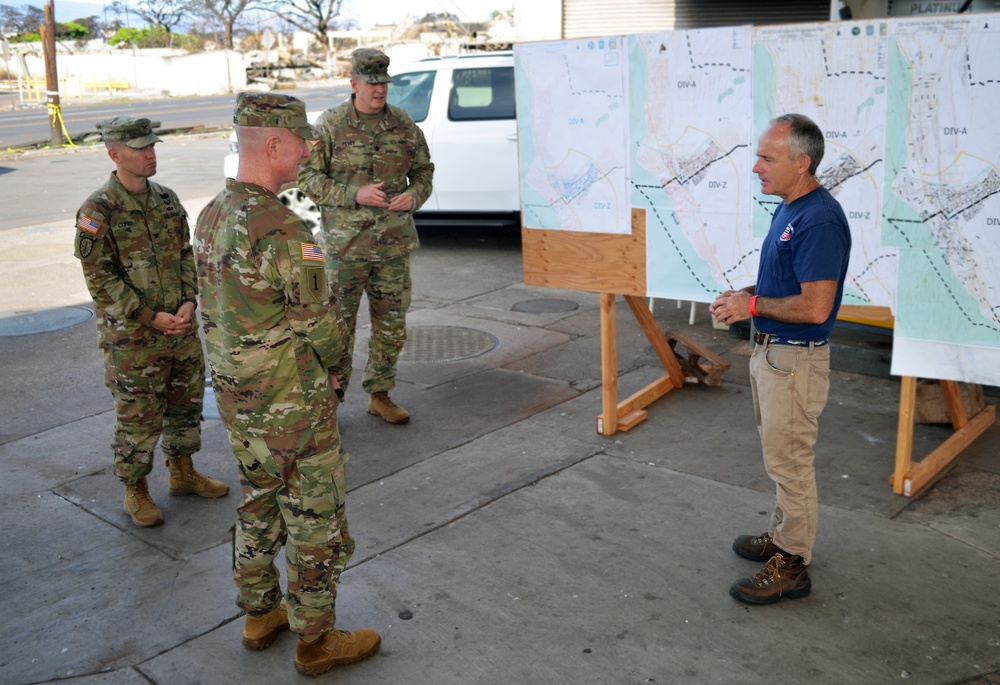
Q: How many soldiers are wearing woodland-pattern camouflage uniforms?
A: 3